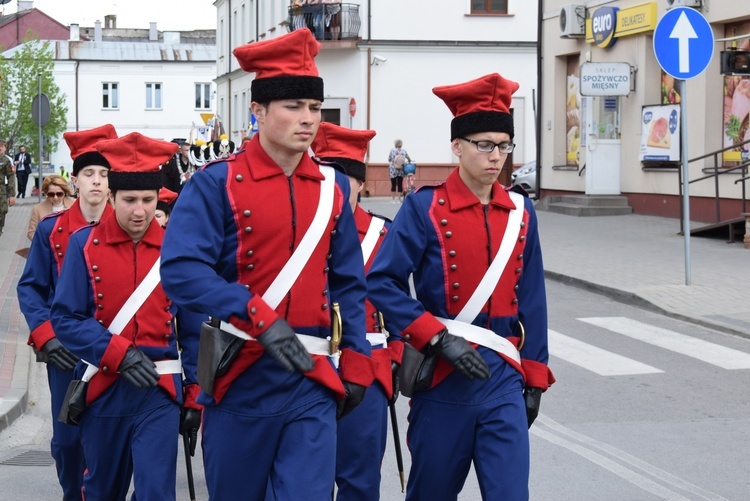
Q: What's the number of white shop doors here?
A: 1